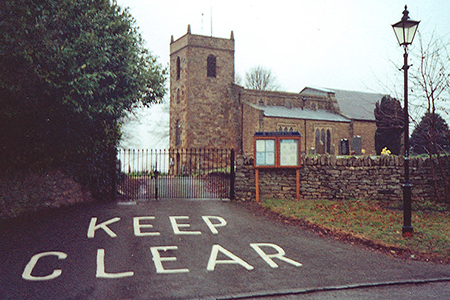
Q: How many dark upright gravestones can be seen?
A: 2